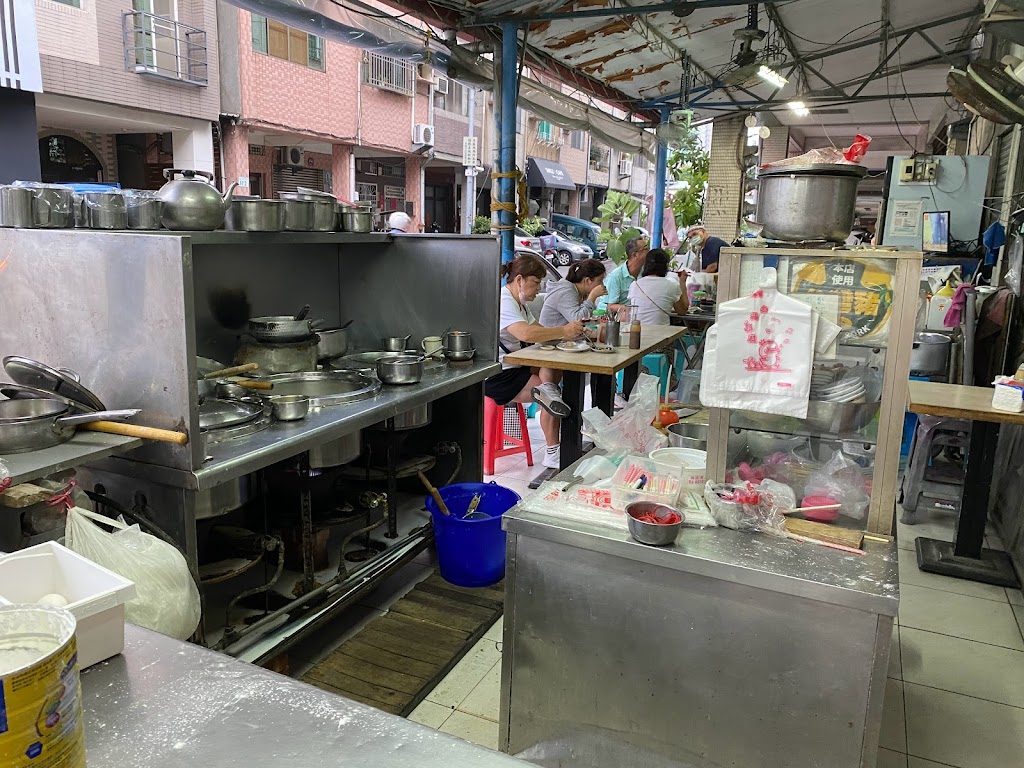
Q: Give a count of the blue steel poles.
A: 2